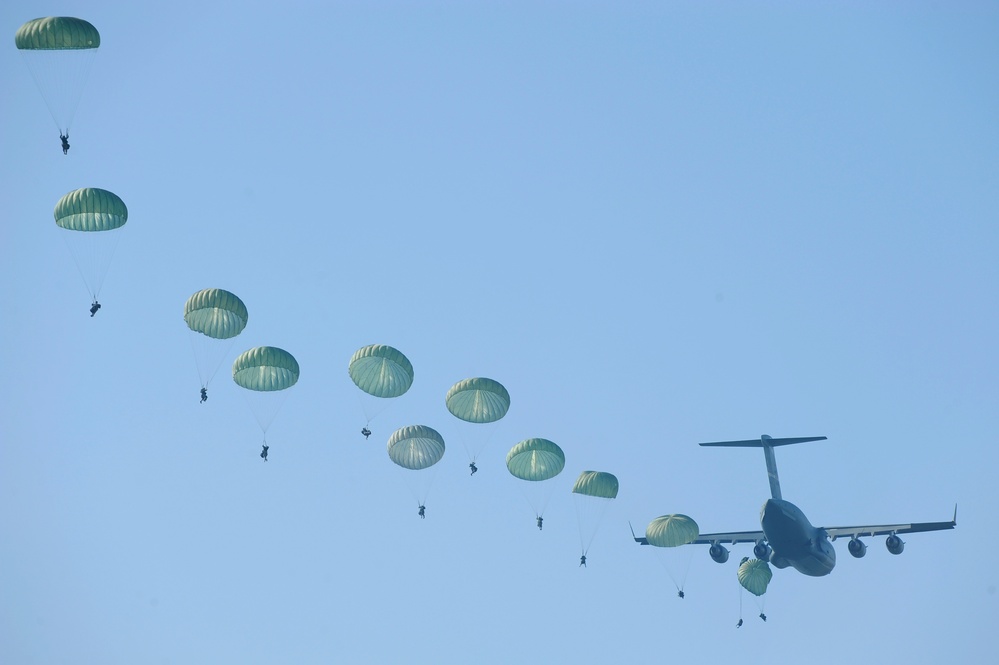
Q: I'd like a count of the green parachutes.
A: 11